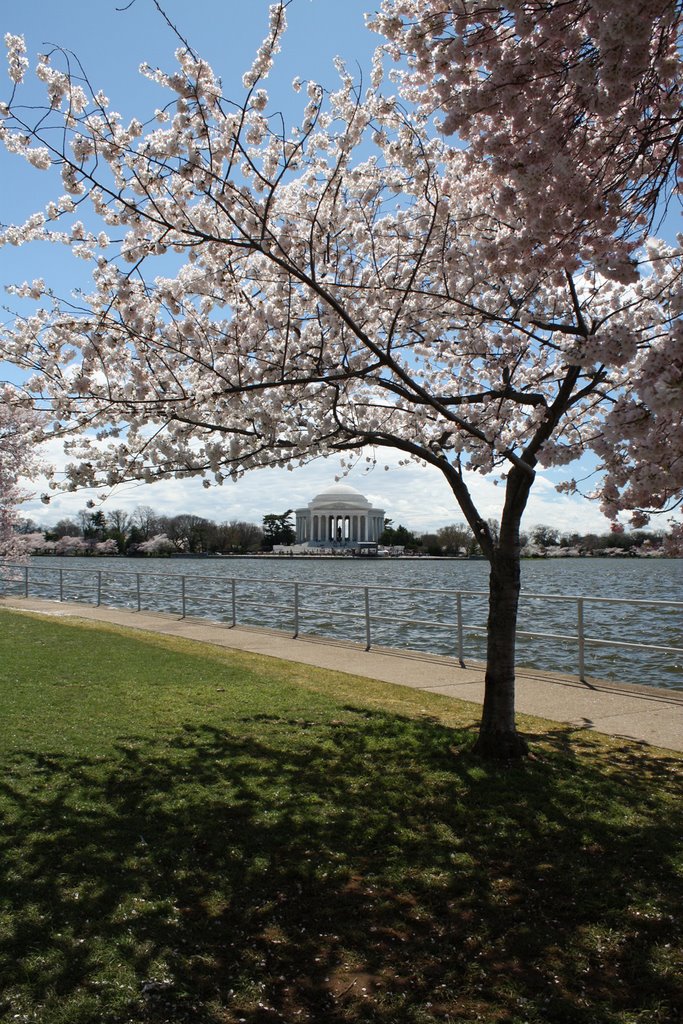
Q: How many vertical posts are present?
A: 10